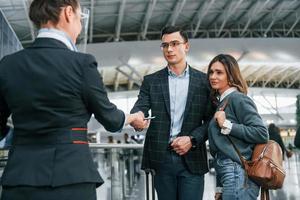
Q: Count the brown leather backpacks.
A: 1